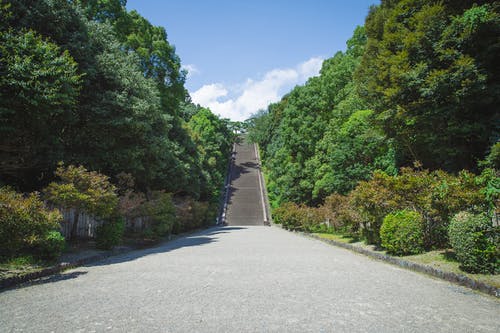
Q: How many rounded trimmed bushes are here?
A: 2